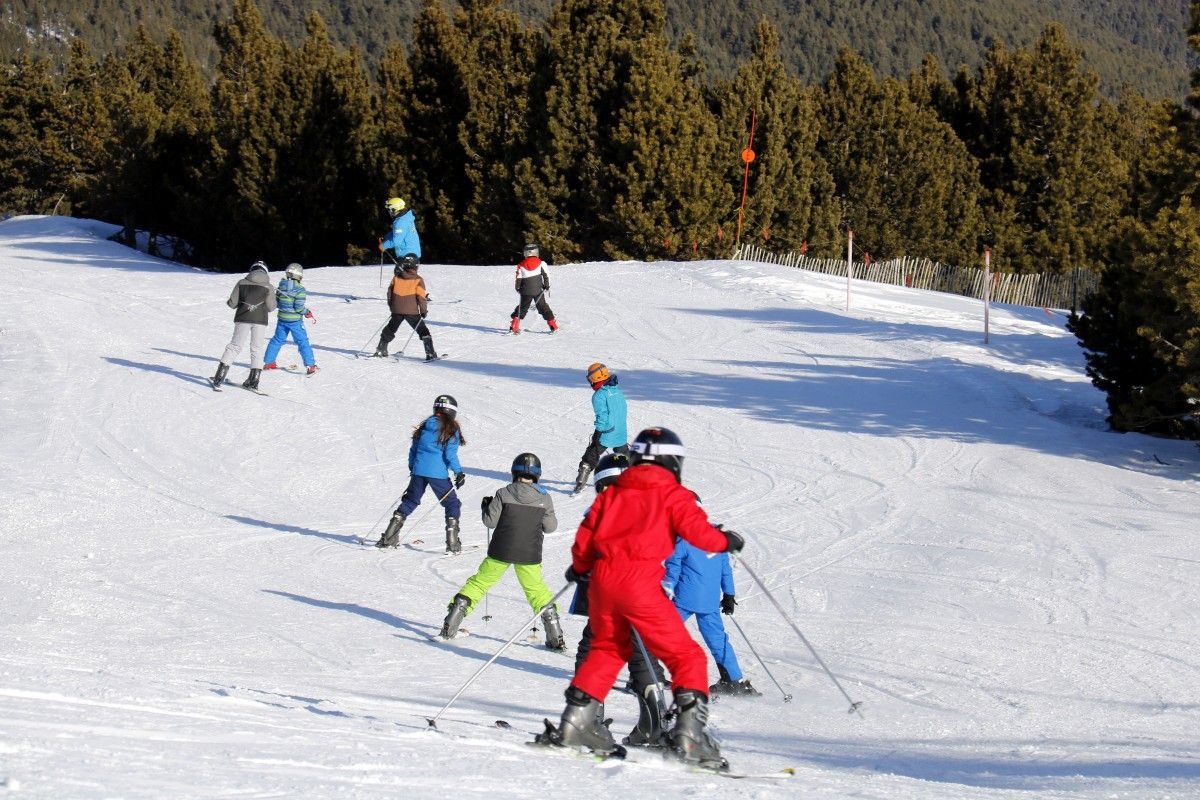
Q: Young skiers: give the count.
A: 10